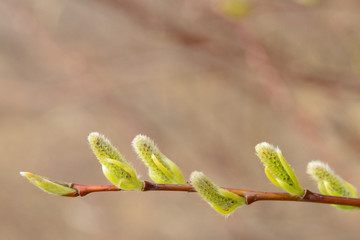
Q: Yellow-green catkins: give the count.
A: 5